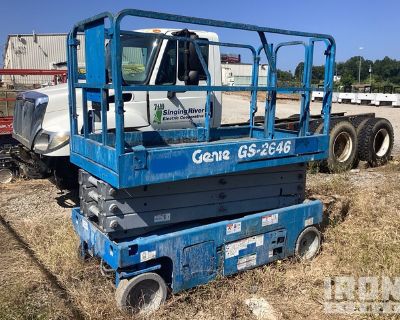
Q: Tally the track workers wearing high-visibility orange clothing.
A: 0